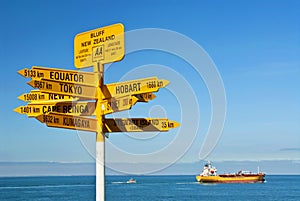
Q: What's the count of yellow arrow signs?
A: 9